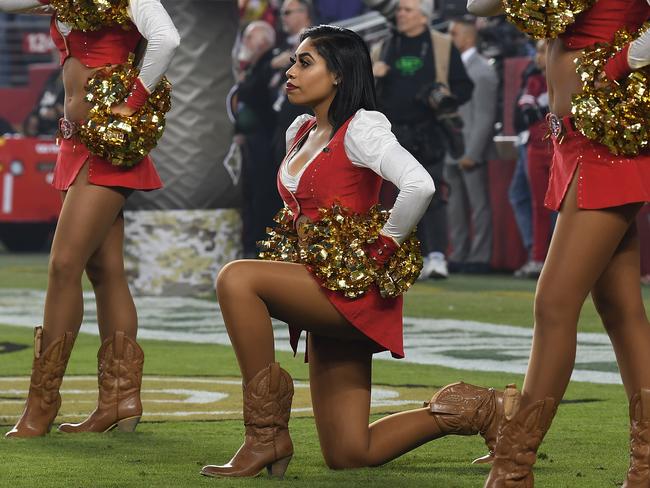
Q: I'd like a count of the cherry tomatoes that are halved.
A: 0